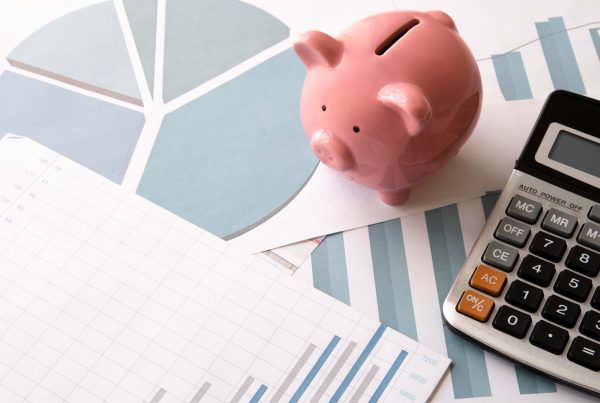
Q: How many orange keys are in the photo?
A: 2